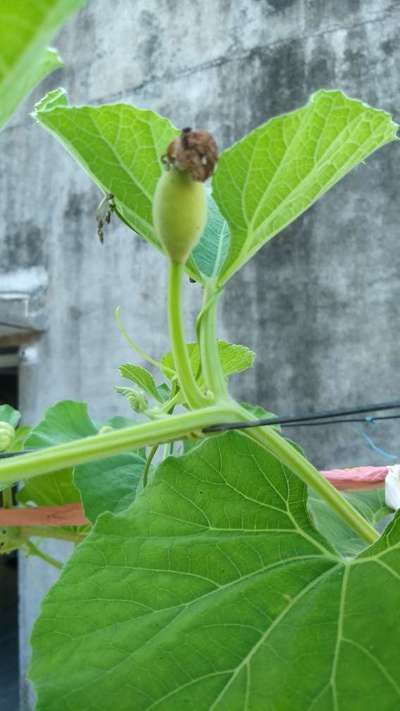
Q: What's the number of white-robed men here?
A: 0